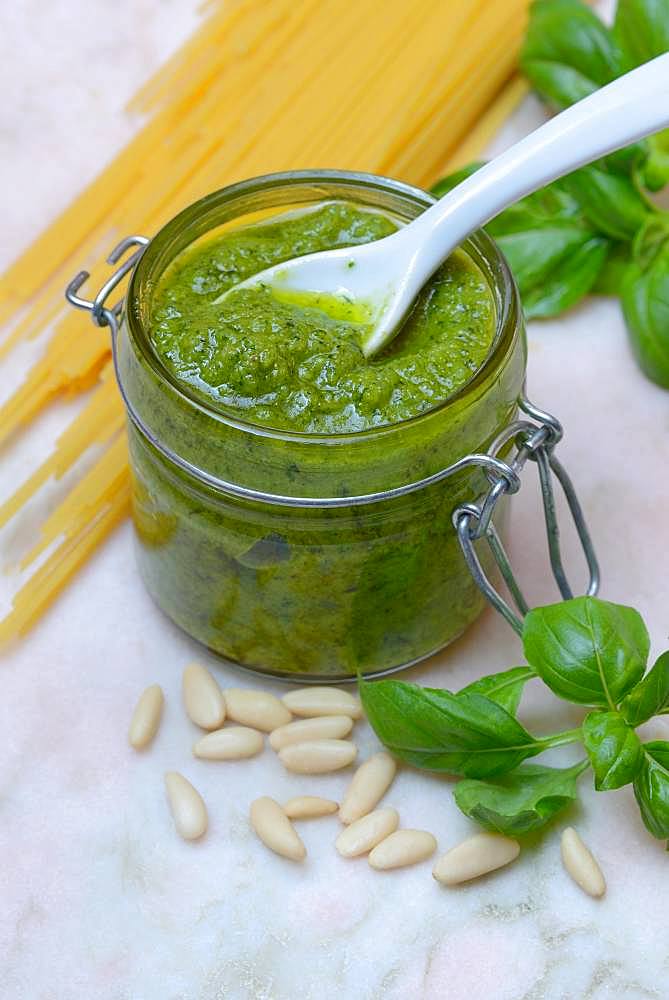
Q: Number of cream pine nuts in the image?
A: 15